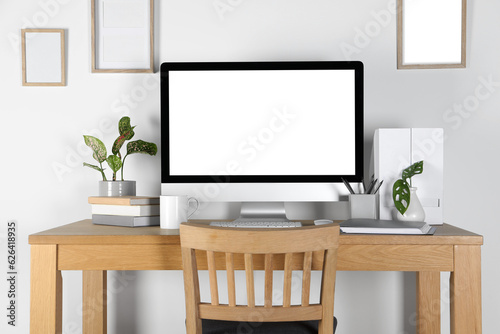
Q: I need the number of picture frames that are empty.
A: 3